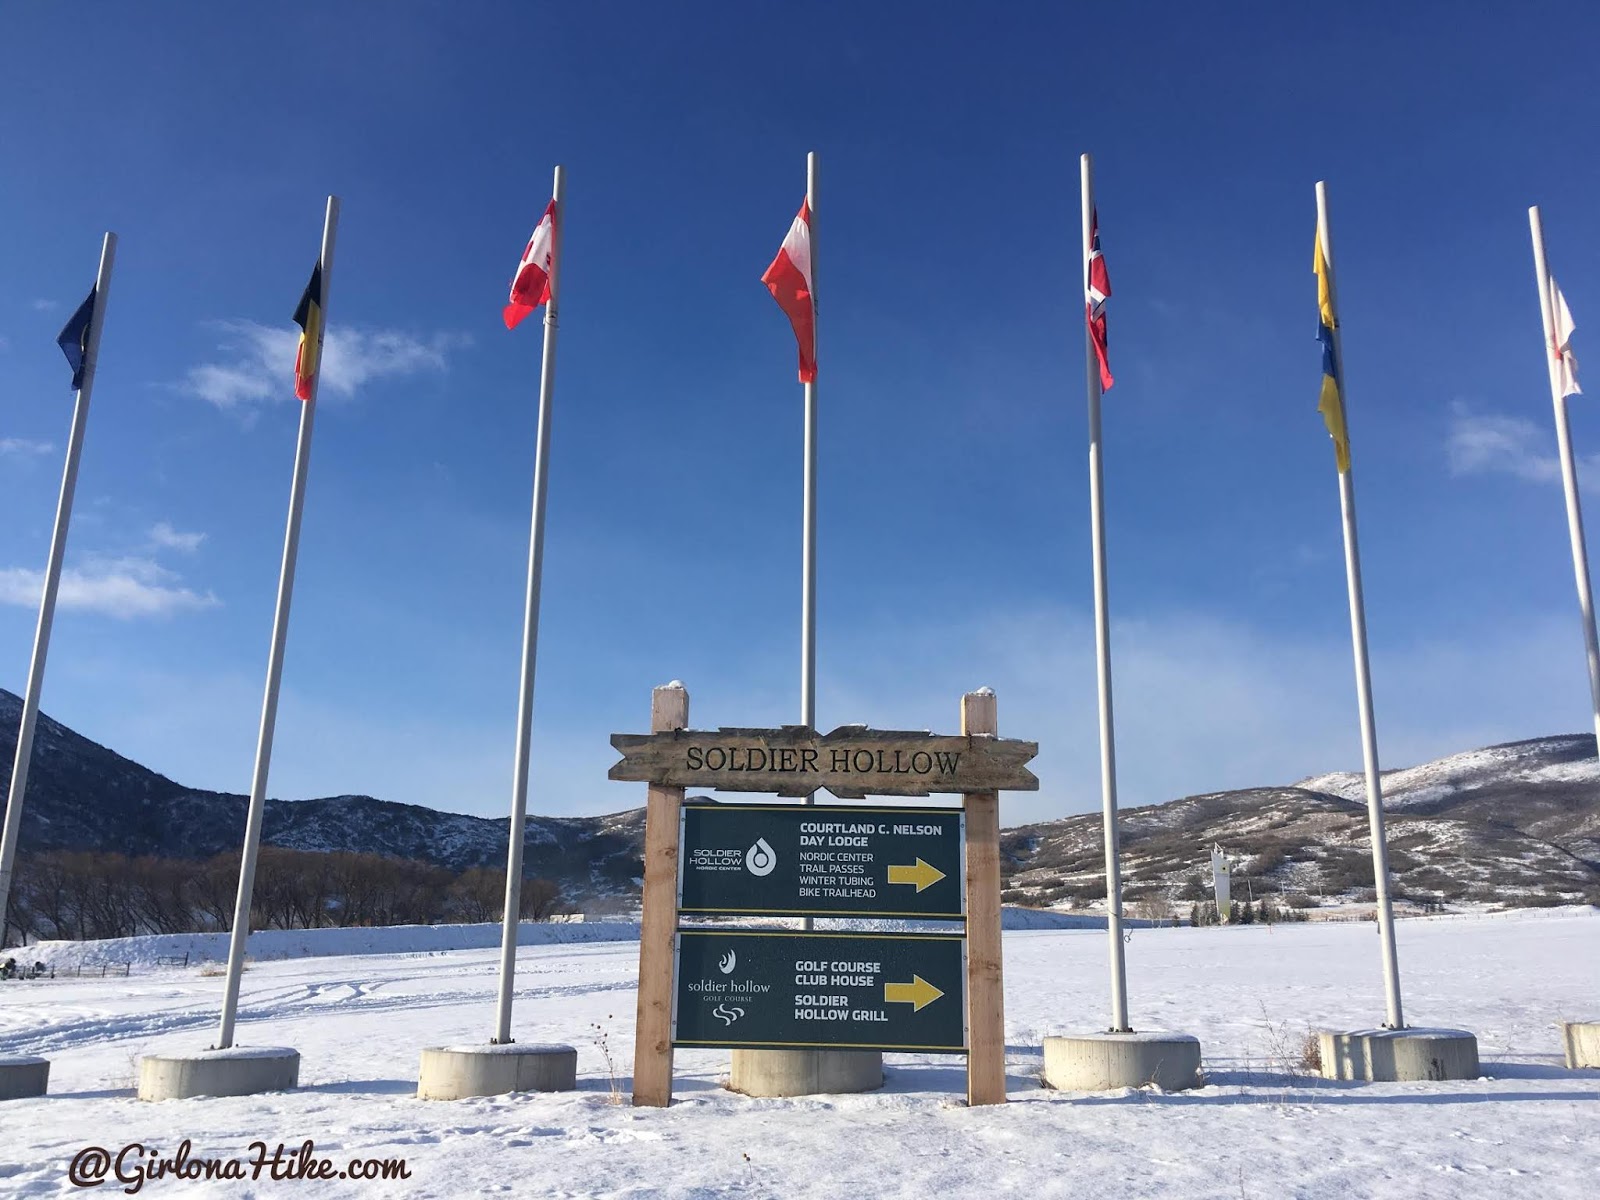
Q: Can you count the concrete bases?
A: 7